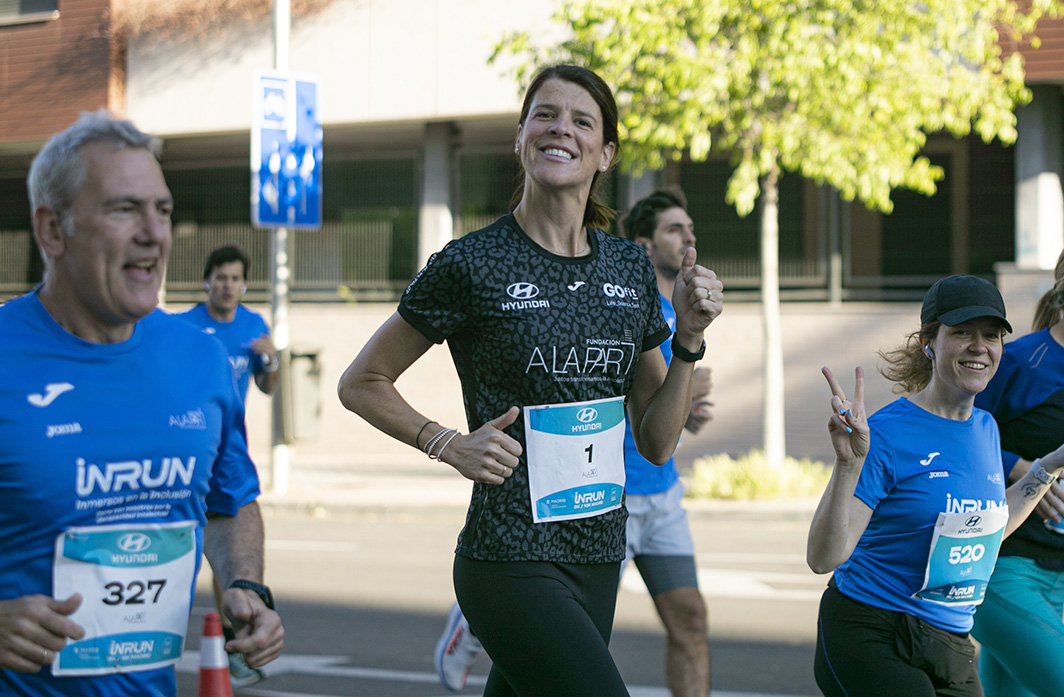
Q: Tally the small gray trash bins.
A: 1